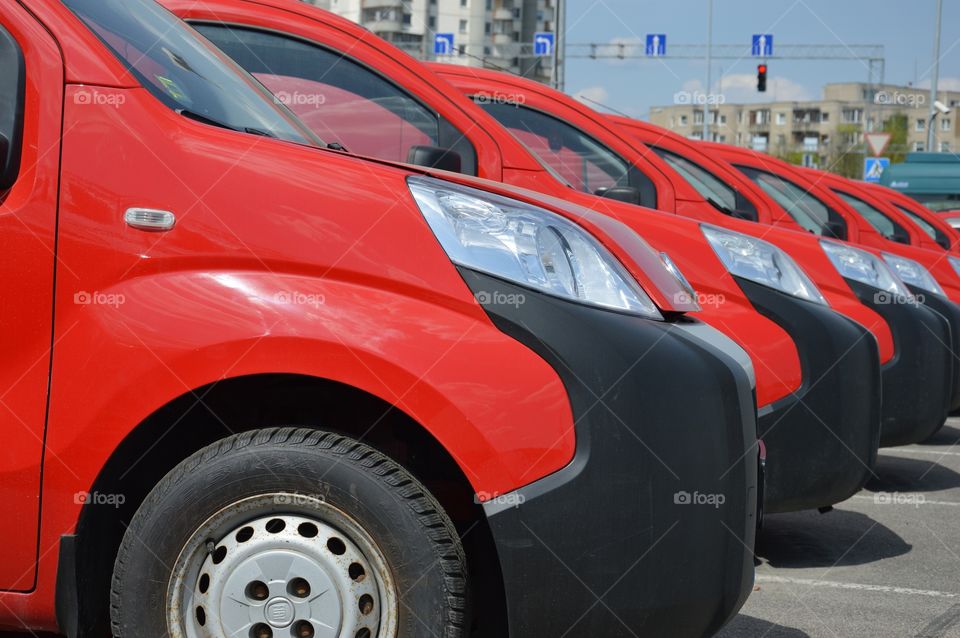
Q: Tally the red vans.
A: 7